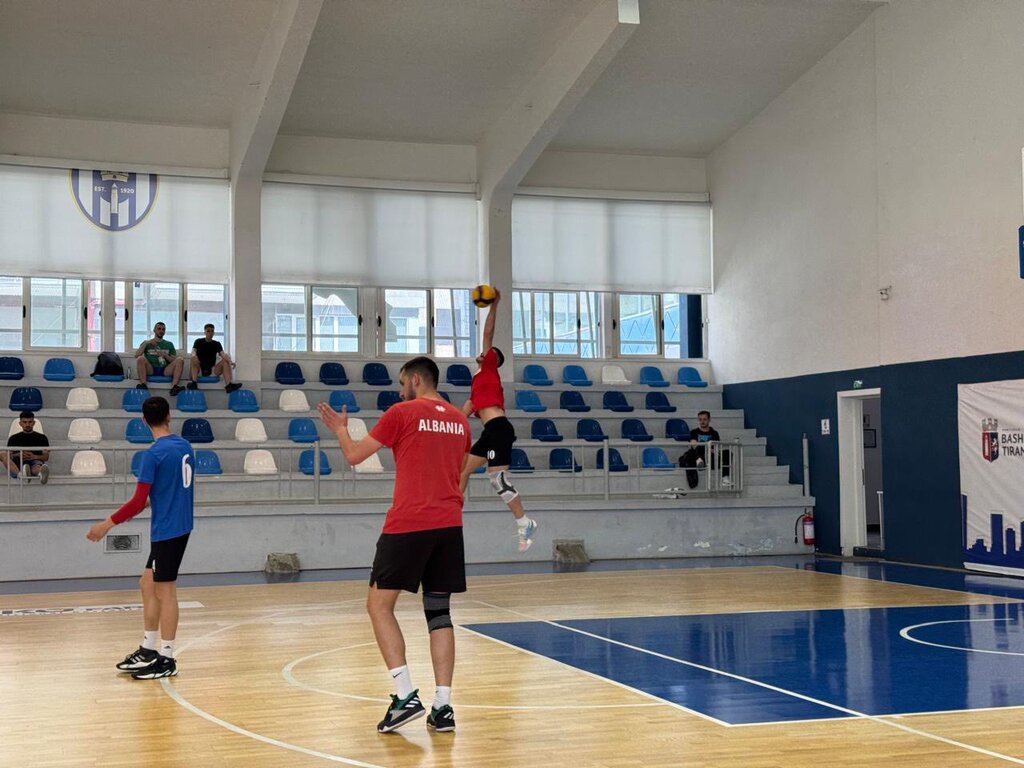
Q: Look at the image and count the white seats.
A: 10